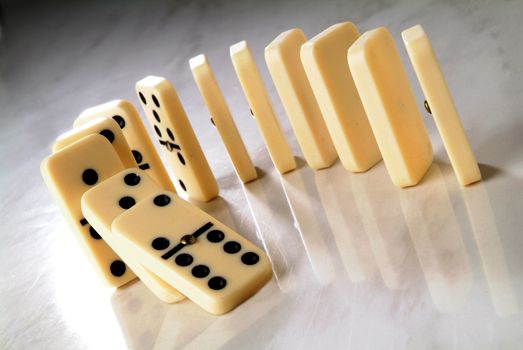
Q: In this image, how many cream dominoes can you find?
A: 12